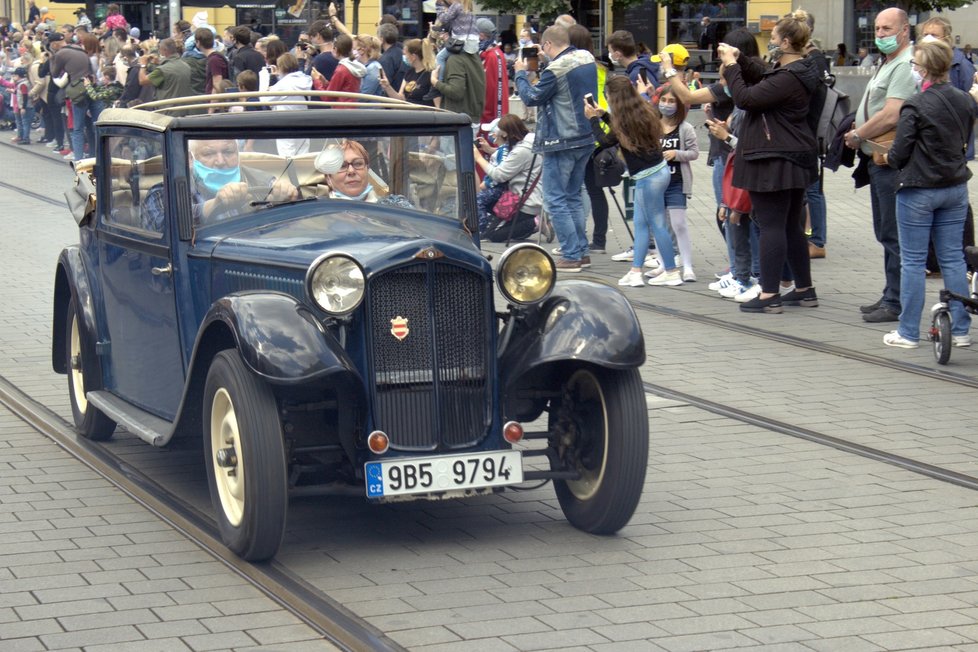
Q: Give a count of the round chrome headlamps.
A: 2